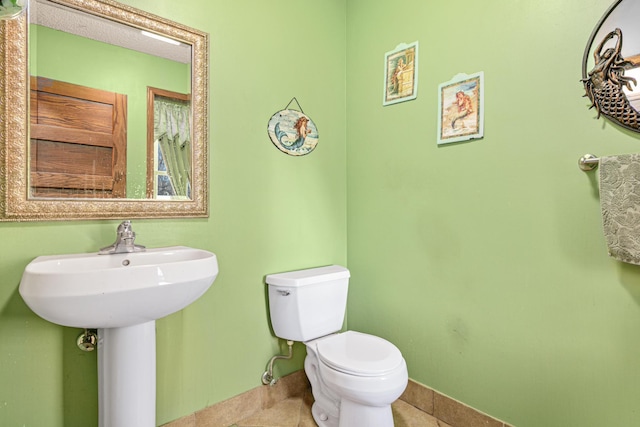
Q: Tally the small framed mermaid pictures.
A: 2